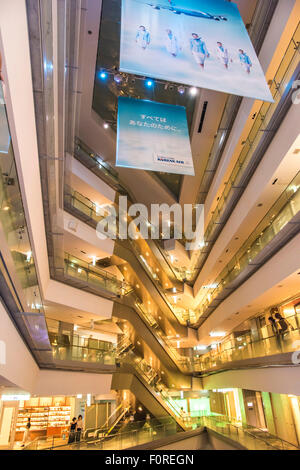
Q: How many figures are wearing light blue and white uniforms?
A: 5